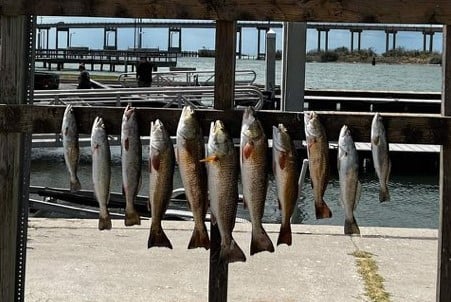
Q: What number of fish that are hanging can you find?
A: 11